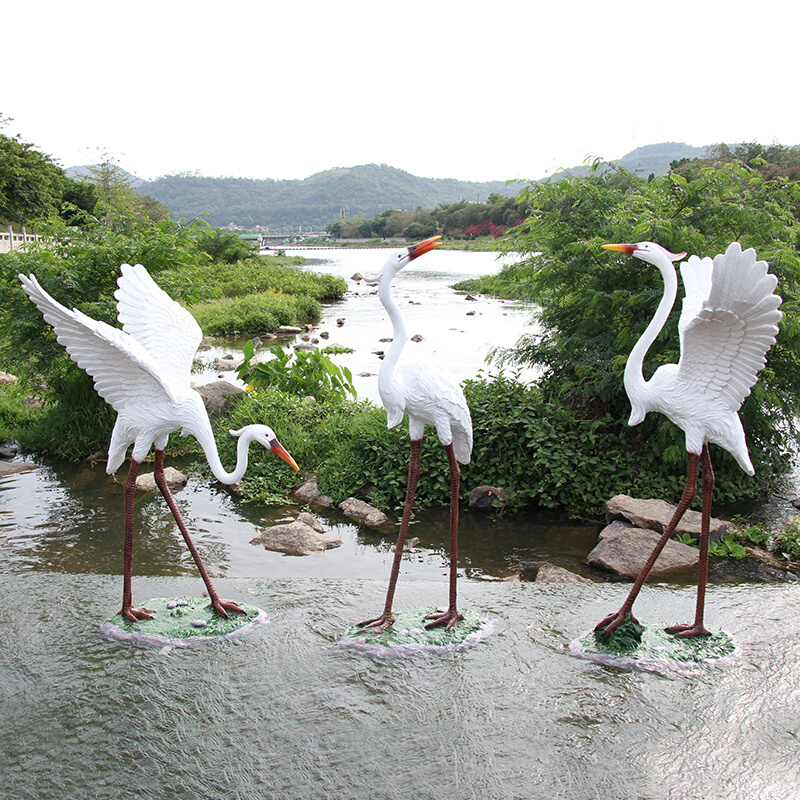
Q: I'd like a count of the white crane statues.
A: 3